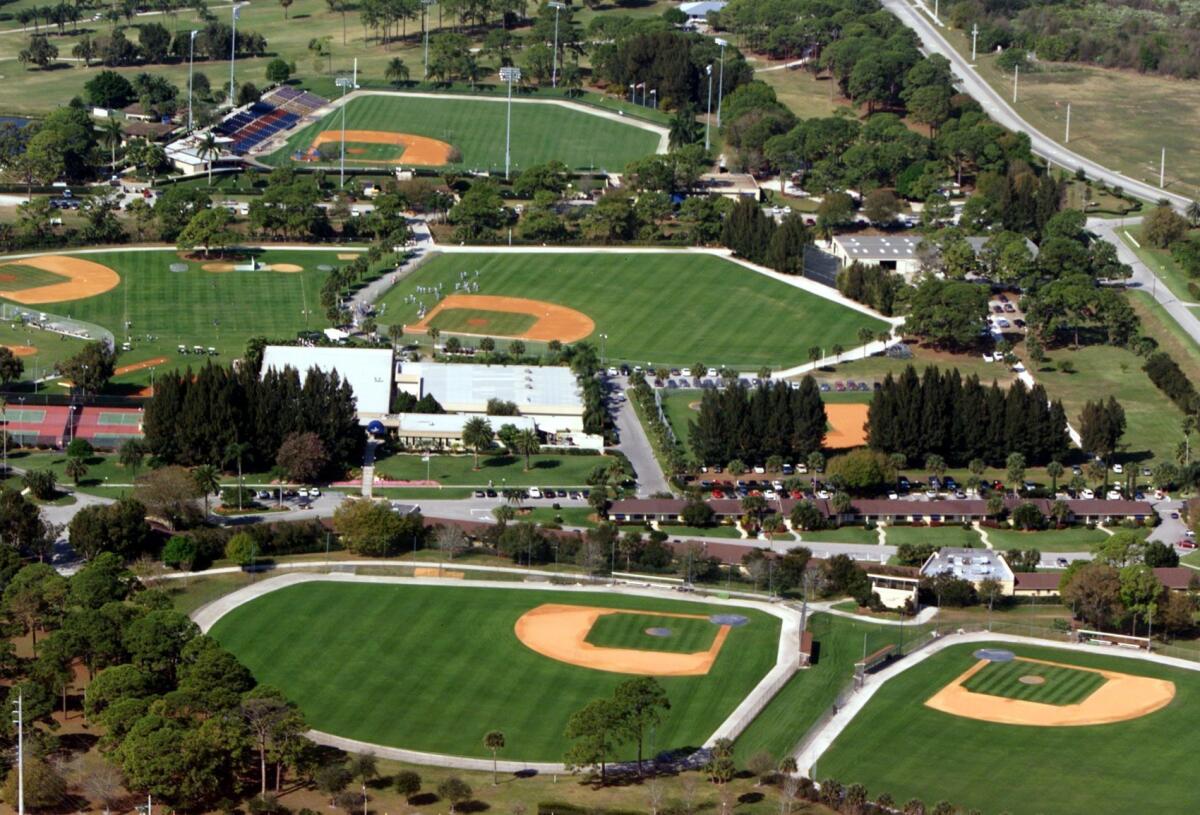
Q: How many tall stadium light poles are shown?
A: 8